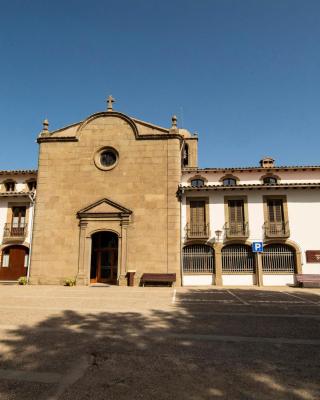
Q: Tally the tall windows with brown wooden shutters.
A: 3